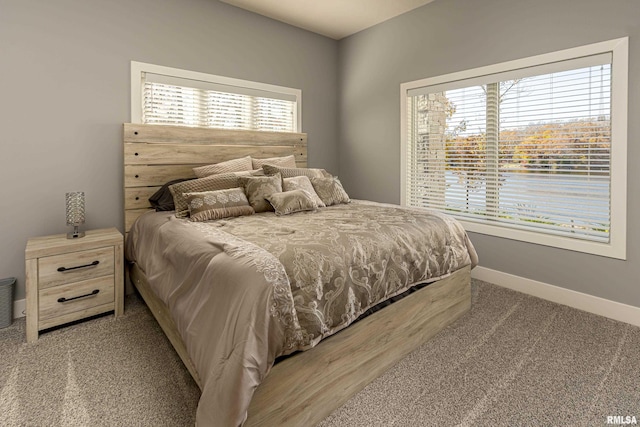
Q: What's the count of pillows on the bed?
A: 10